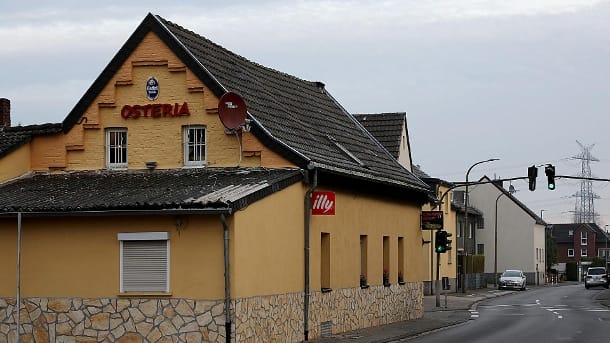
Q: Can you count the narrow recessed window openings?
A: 4